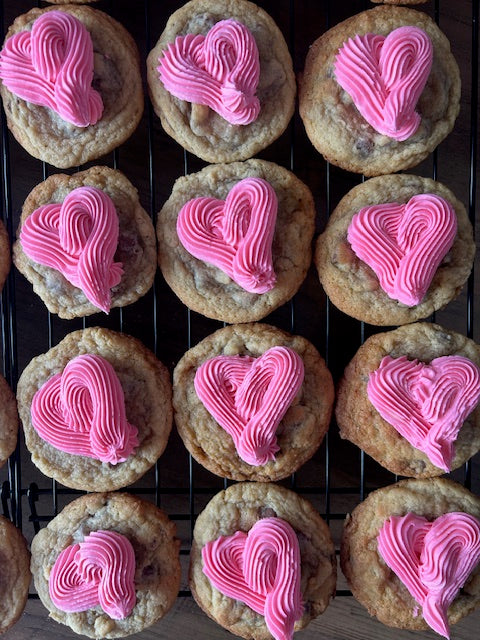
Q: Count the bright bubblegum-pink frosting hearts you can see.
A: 12